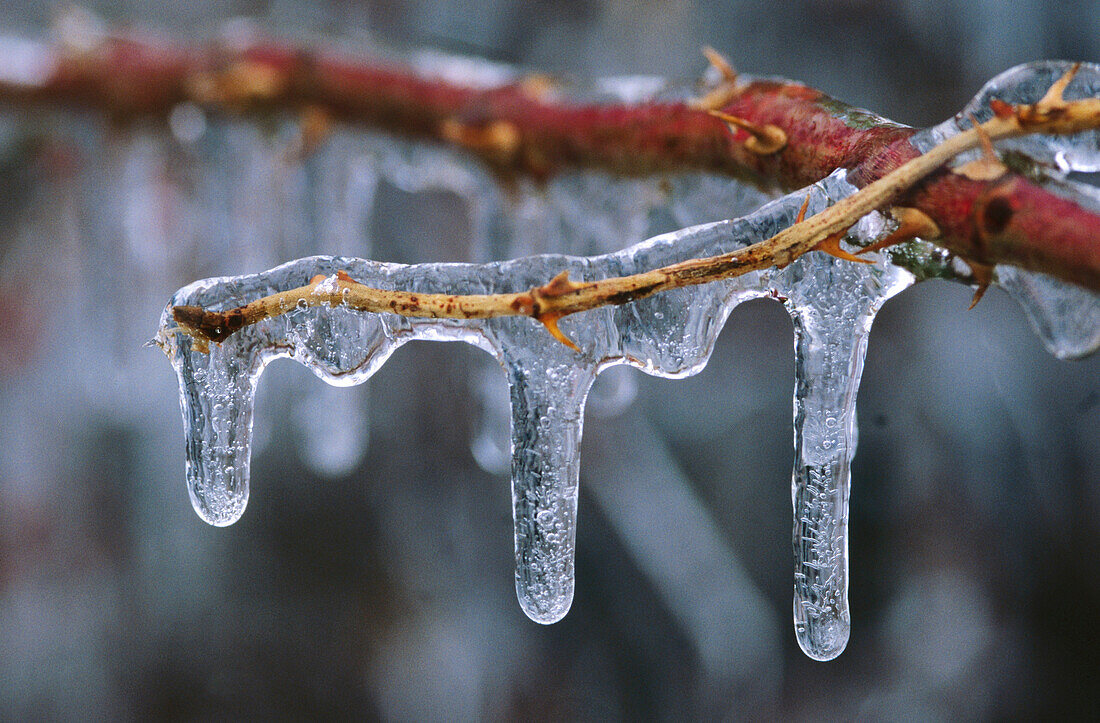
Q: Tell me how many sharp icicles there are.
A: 3